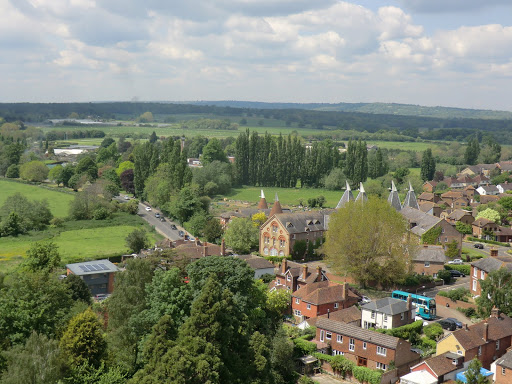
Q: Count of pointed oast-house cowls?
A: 6